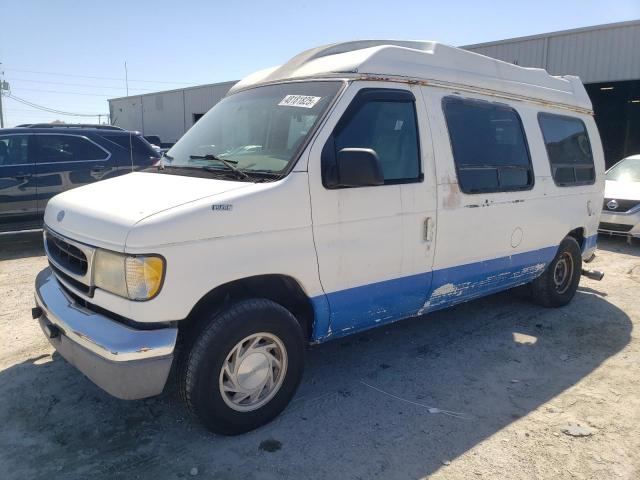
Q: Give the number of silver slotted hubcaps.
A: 1